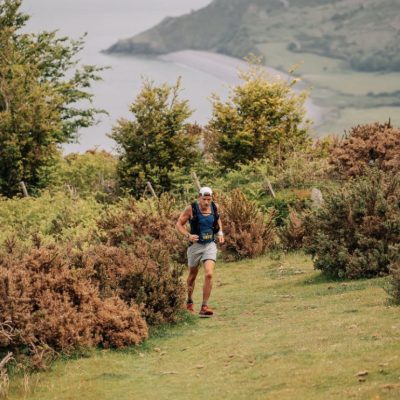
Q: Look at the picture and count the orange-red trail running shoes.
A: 2